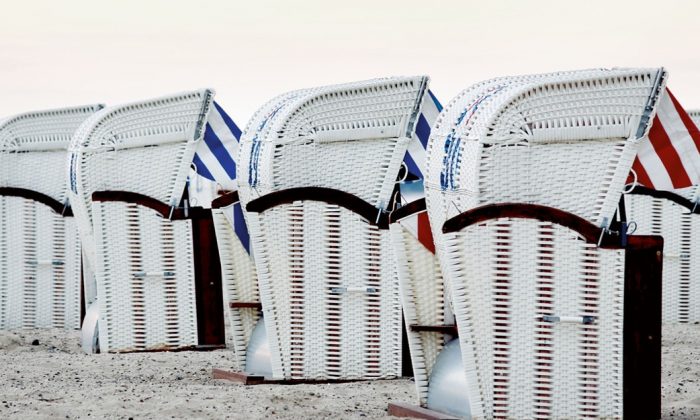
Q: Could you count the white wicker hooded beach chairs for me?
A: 5